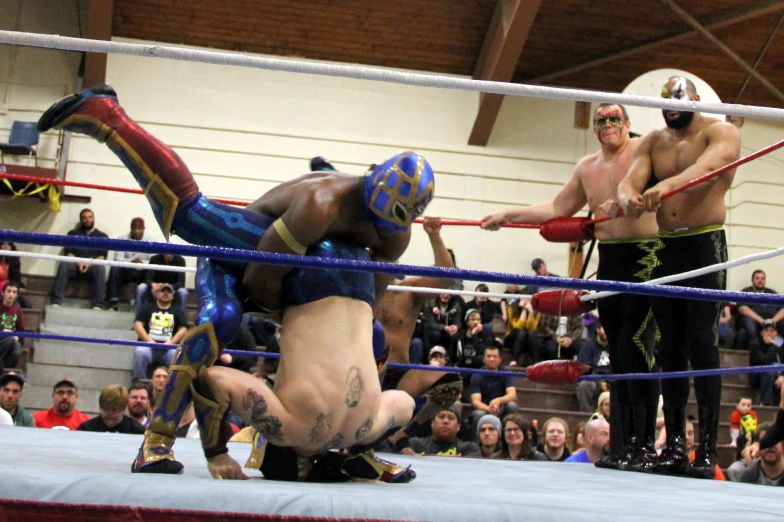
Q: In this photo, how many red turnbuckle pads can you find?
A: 3